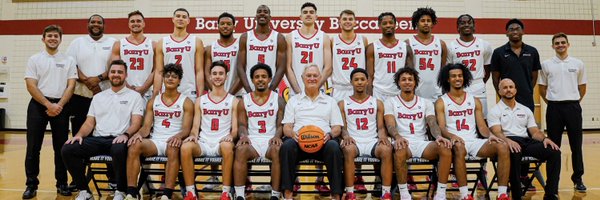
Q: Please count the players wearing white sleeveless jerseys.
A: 15